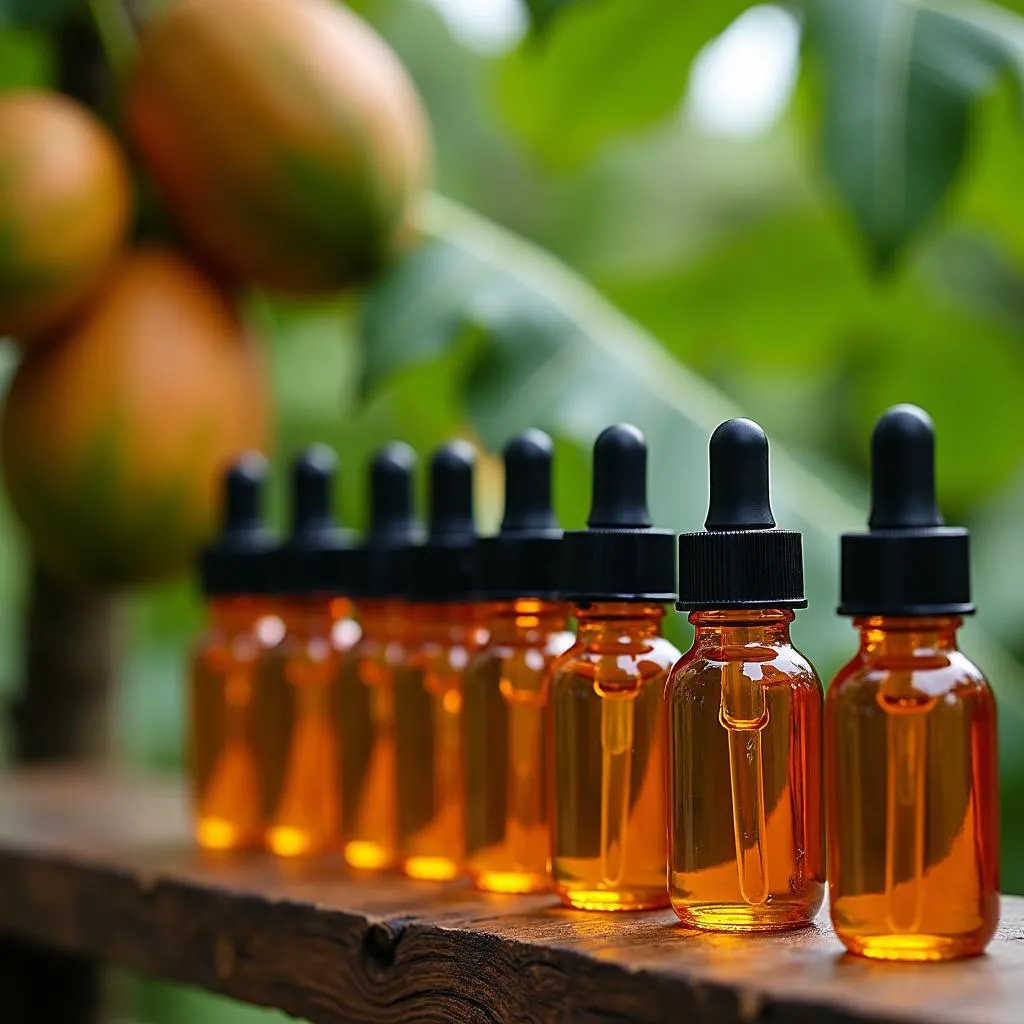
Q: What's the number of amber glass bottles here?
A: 8